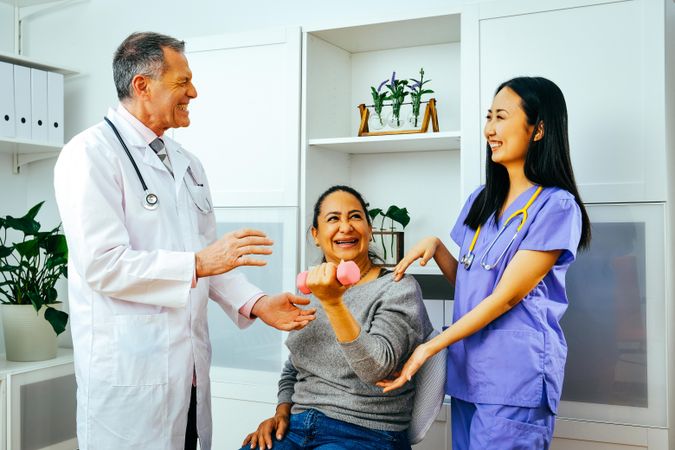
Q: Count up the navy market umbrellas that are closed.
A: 0